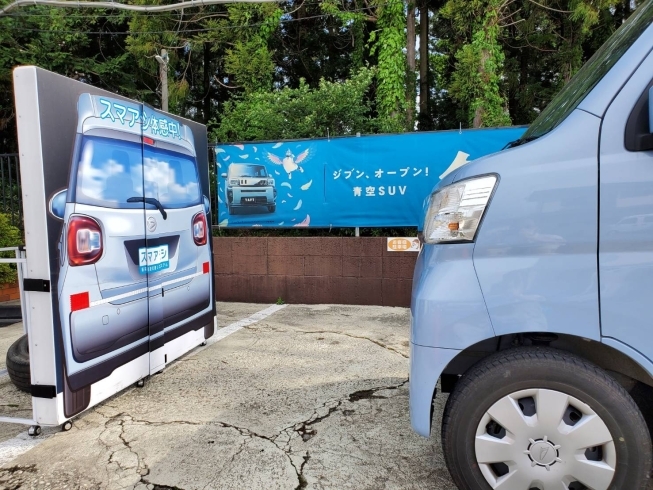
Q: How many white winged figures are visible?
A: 1